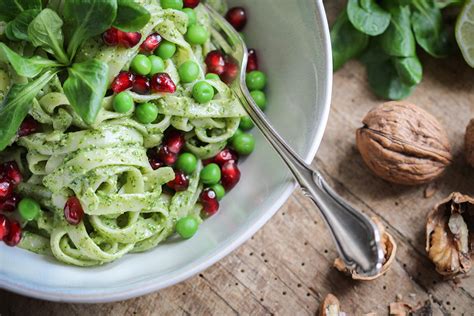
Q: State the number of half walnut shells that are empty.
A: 2